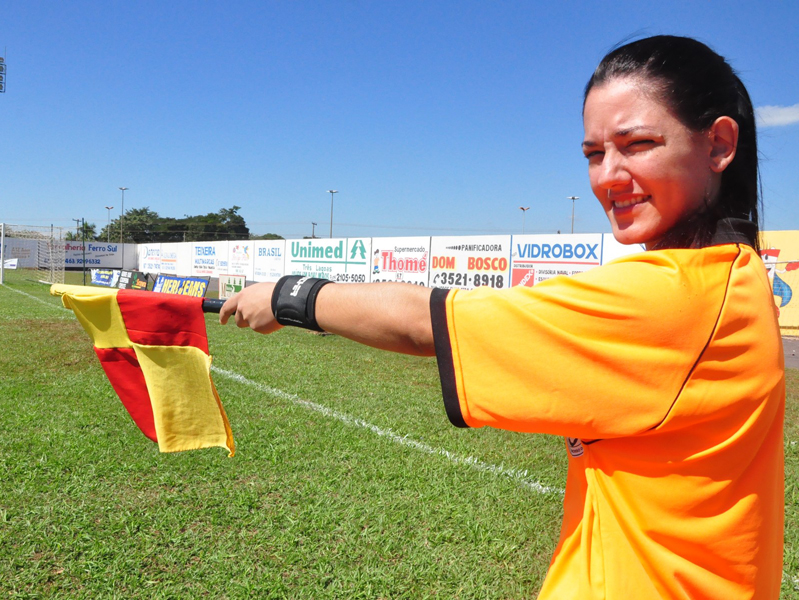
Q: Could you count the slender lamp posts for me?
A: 5